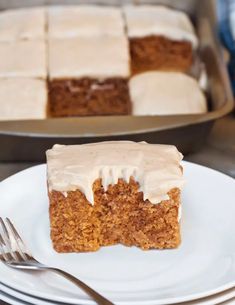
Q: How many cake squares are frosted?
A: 8